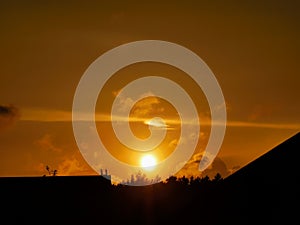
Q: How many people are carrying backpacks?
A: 0